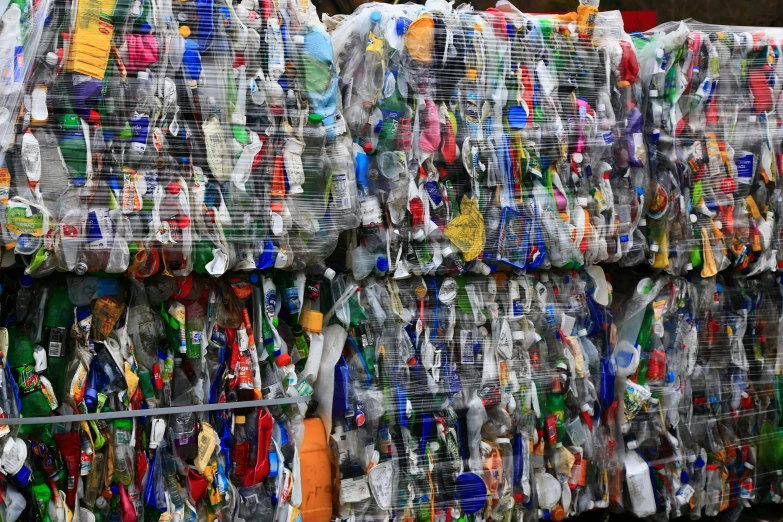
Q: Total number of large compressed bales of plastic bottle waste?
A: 6